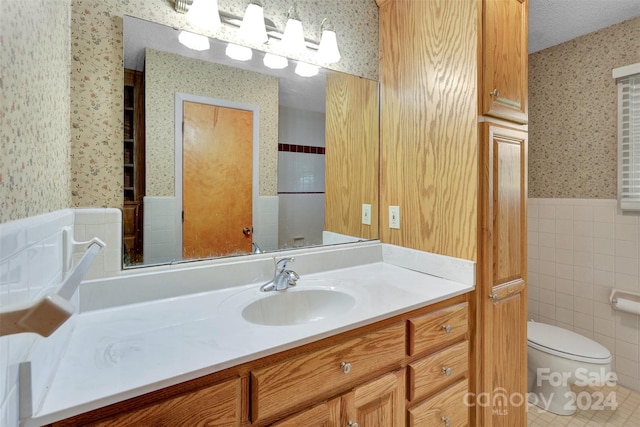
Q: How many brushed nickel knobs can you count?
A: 7